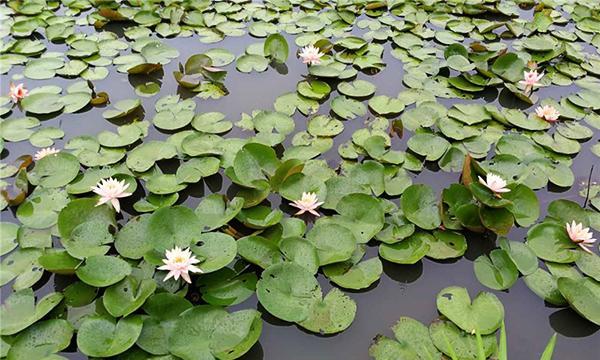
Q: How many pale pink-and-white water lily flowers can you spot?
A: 10